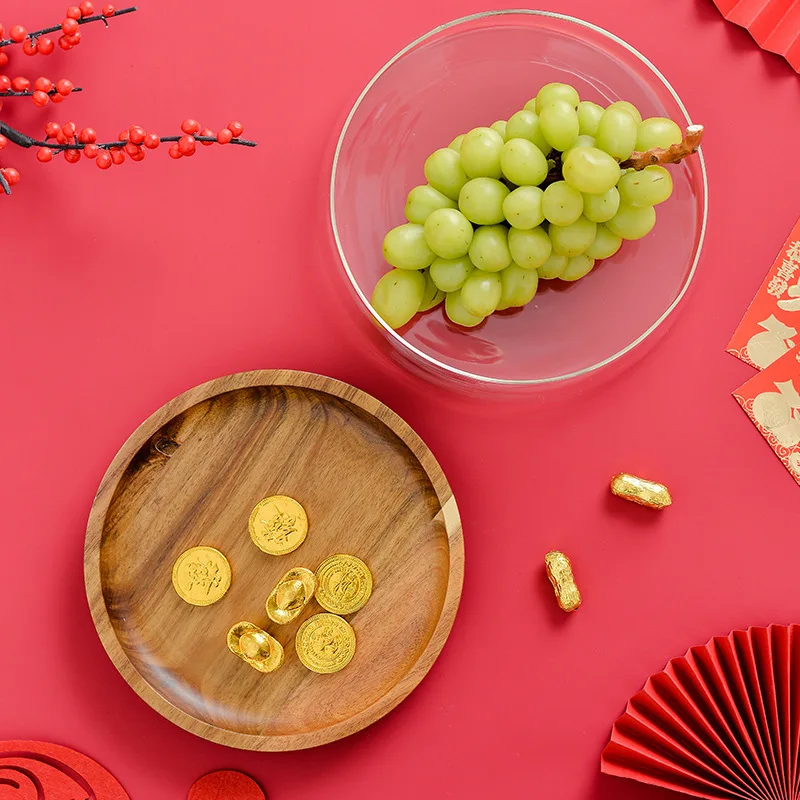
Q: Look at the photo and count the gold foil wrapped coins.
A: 4